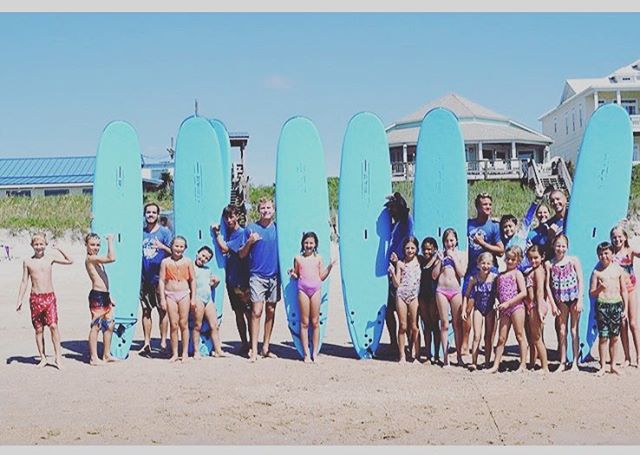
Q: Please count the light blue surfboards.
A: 7